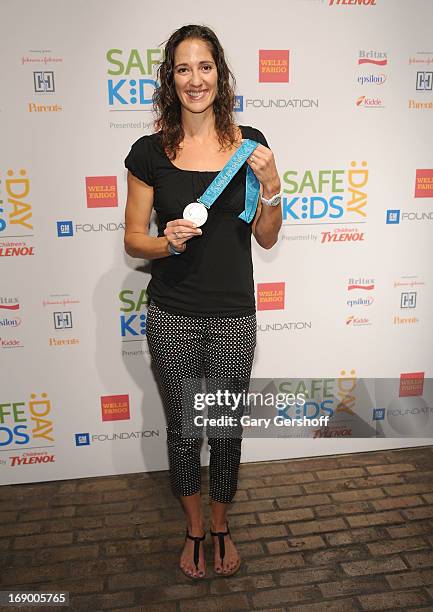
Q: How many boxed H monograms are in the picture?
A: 4